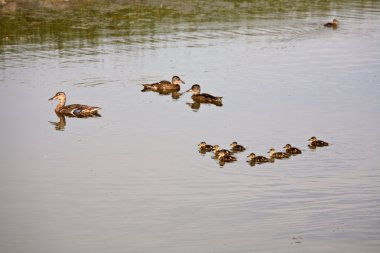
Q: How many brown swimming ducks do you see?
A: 12